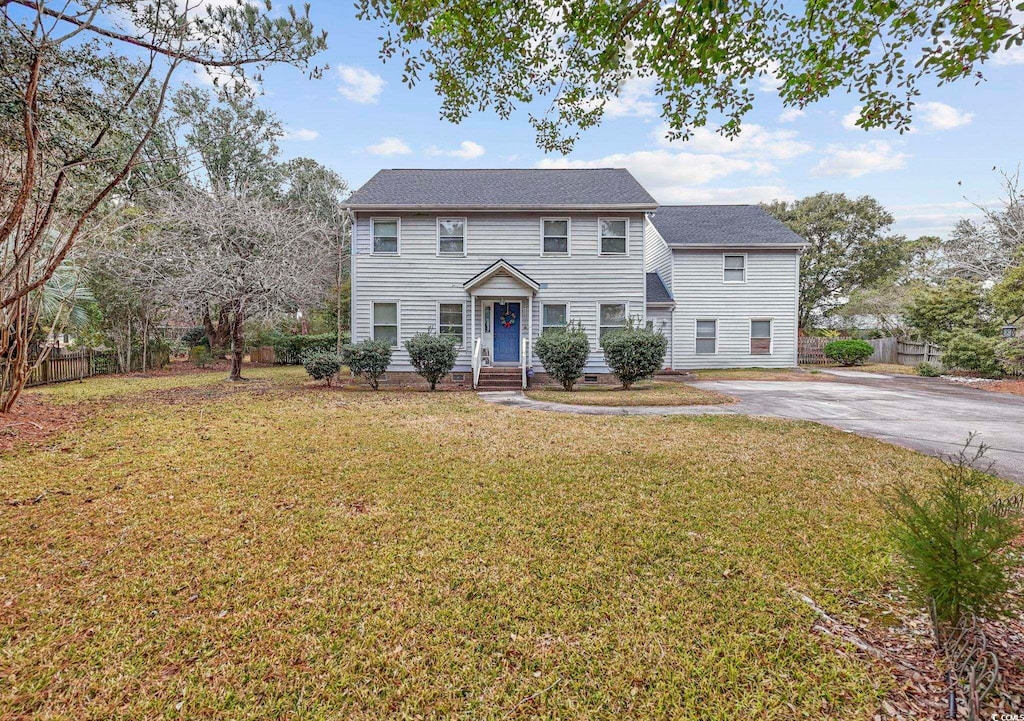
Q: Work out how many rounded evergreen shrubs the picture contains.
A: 6